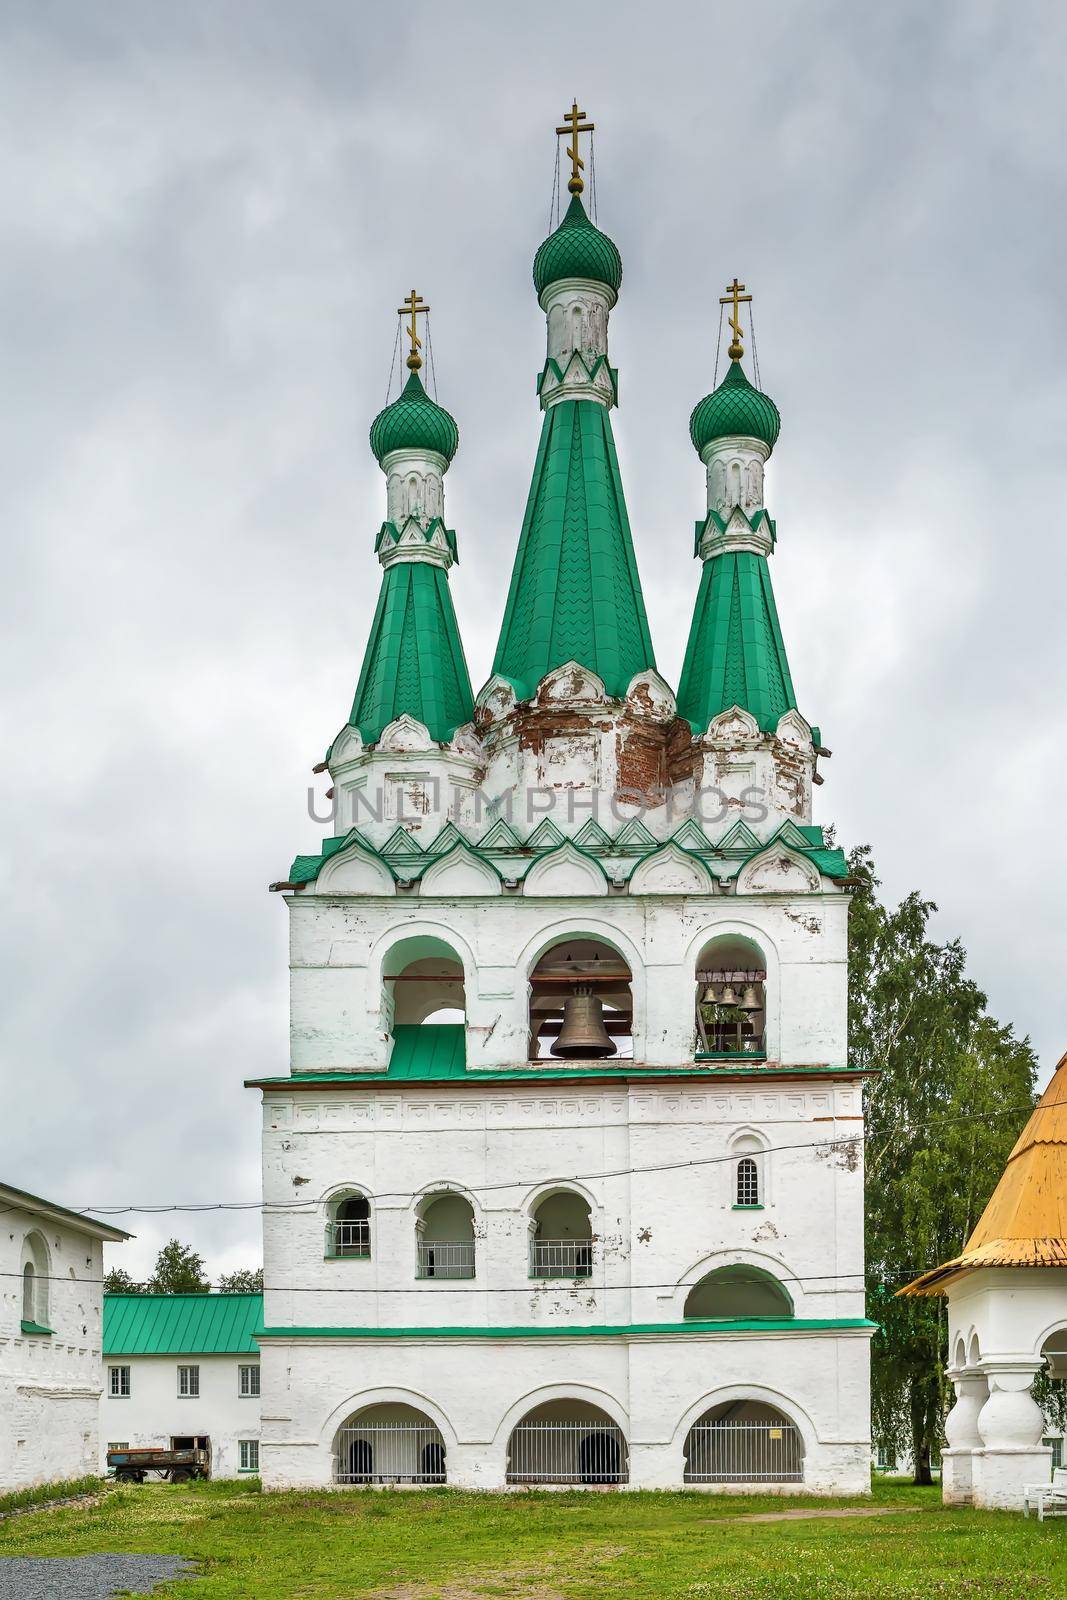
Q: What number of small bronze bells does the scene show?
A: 3